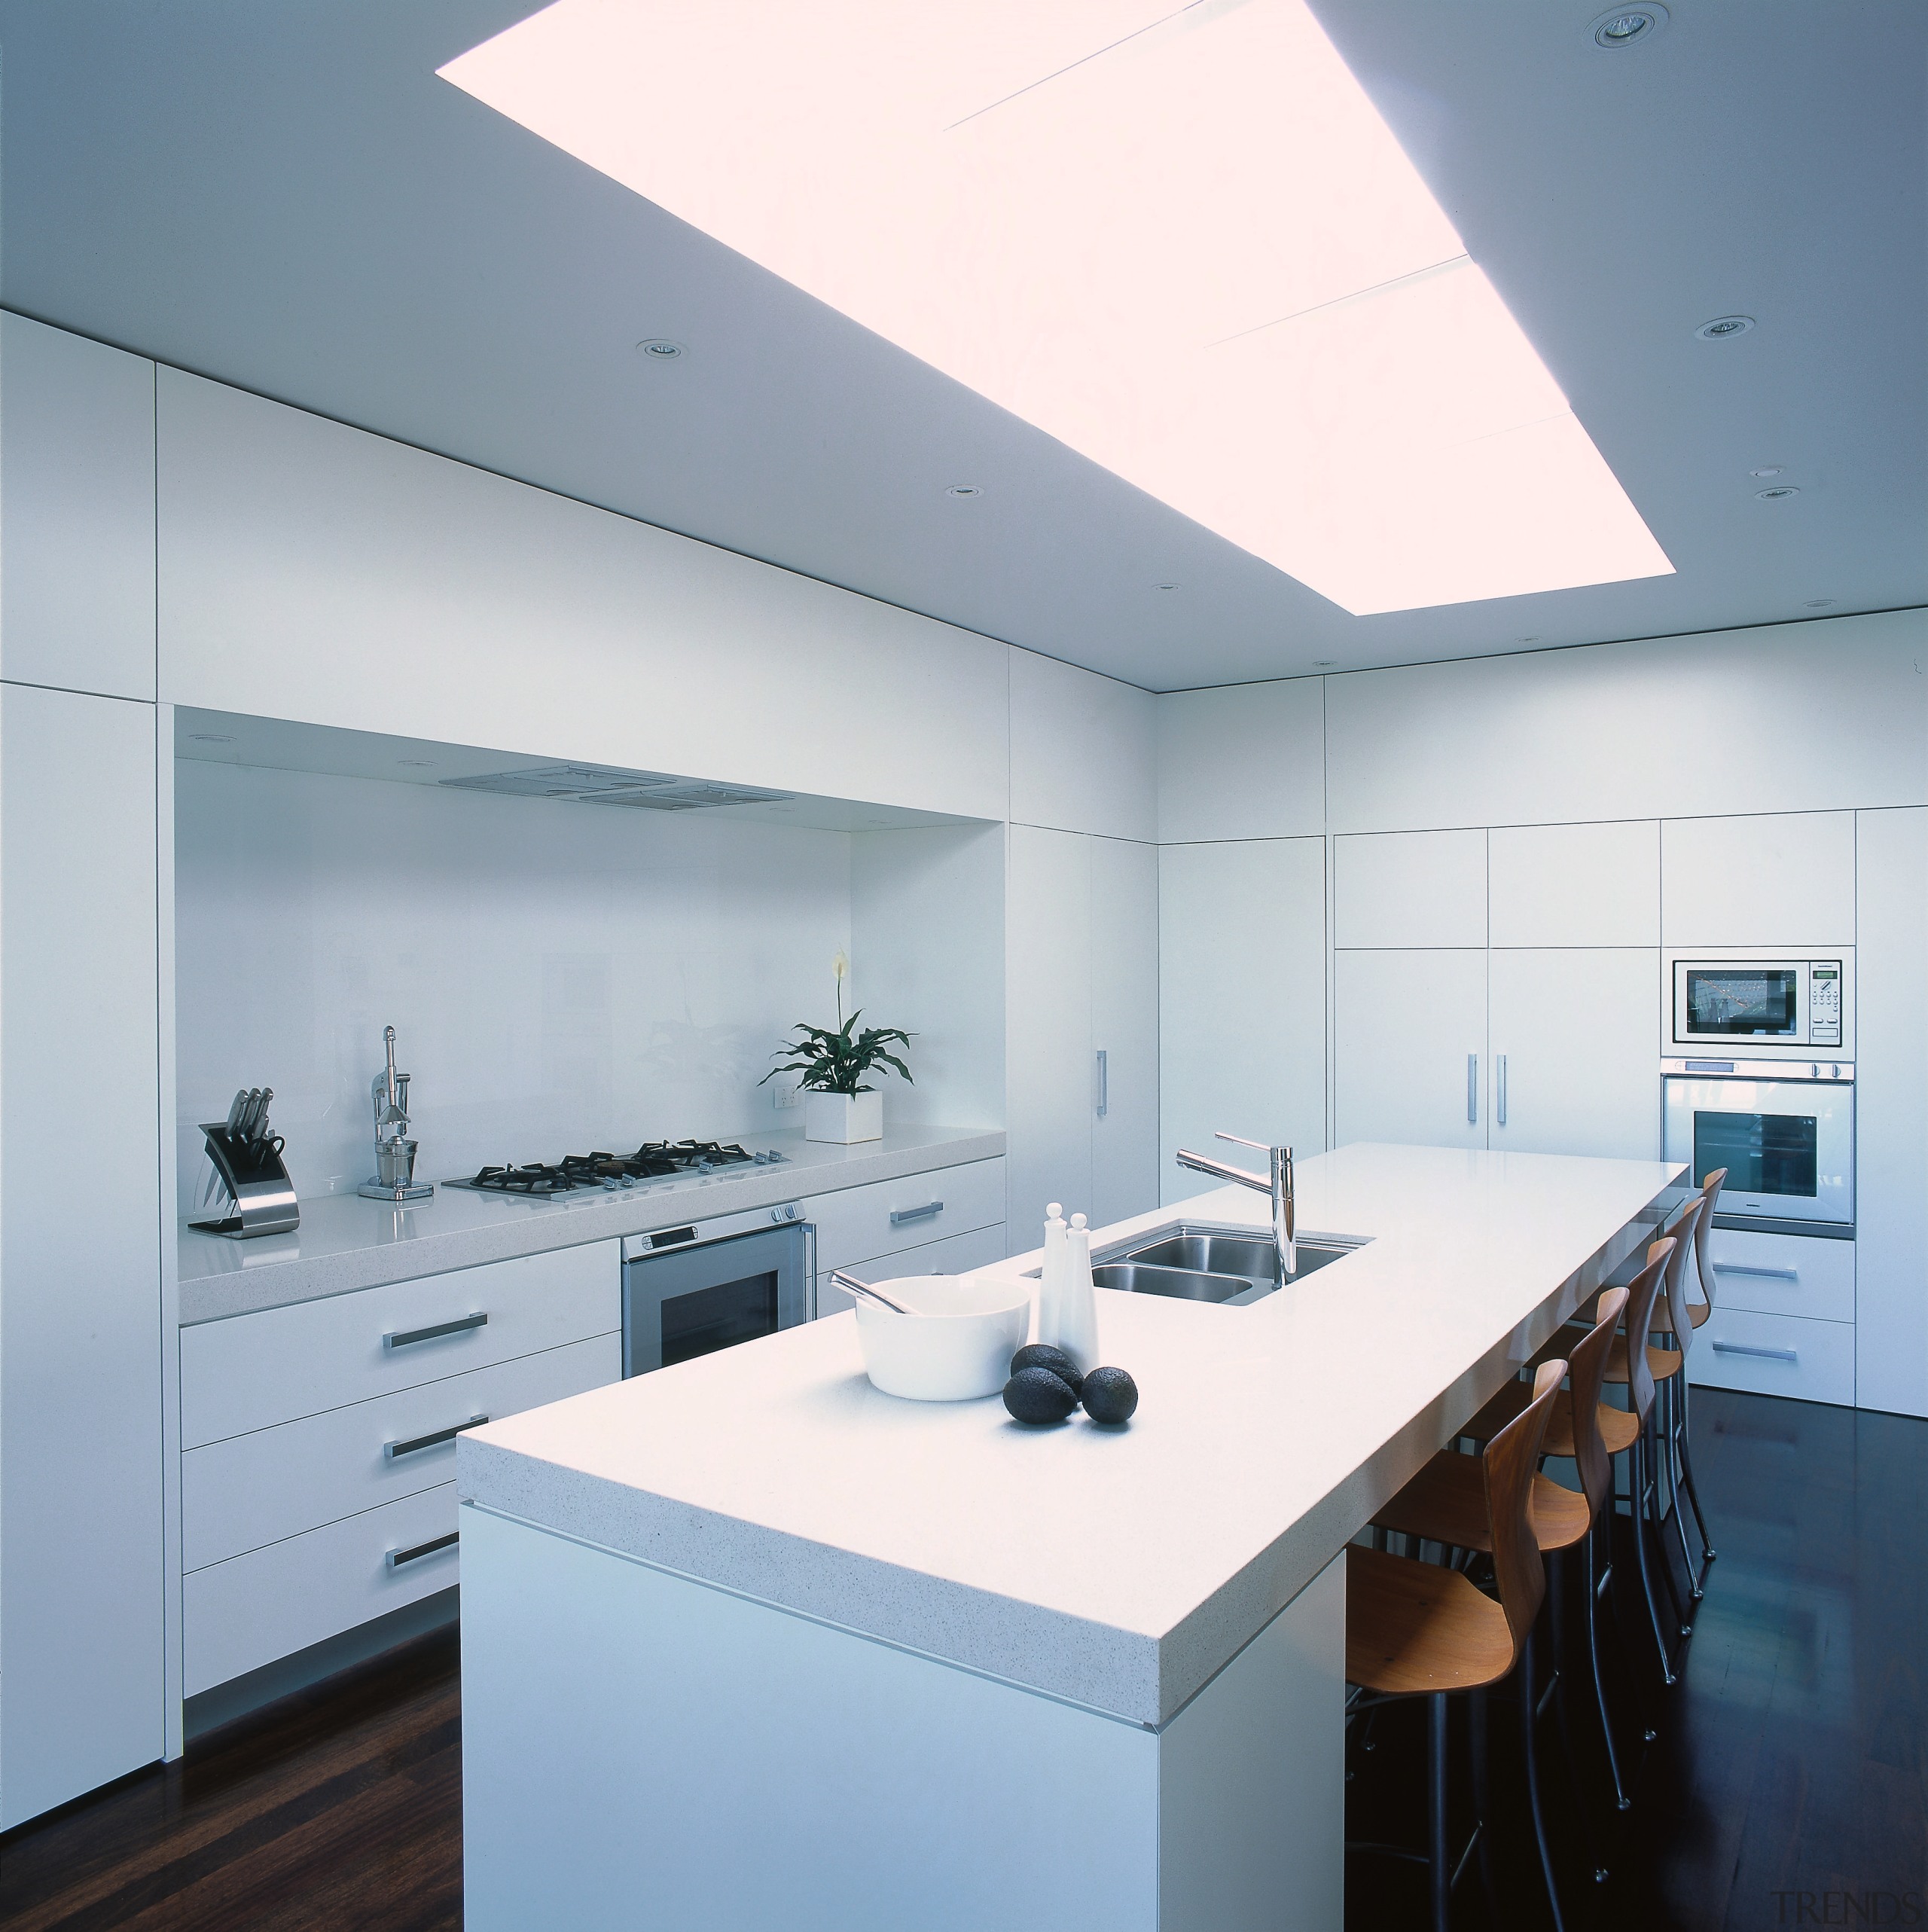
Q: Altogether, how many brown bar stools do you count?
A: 5